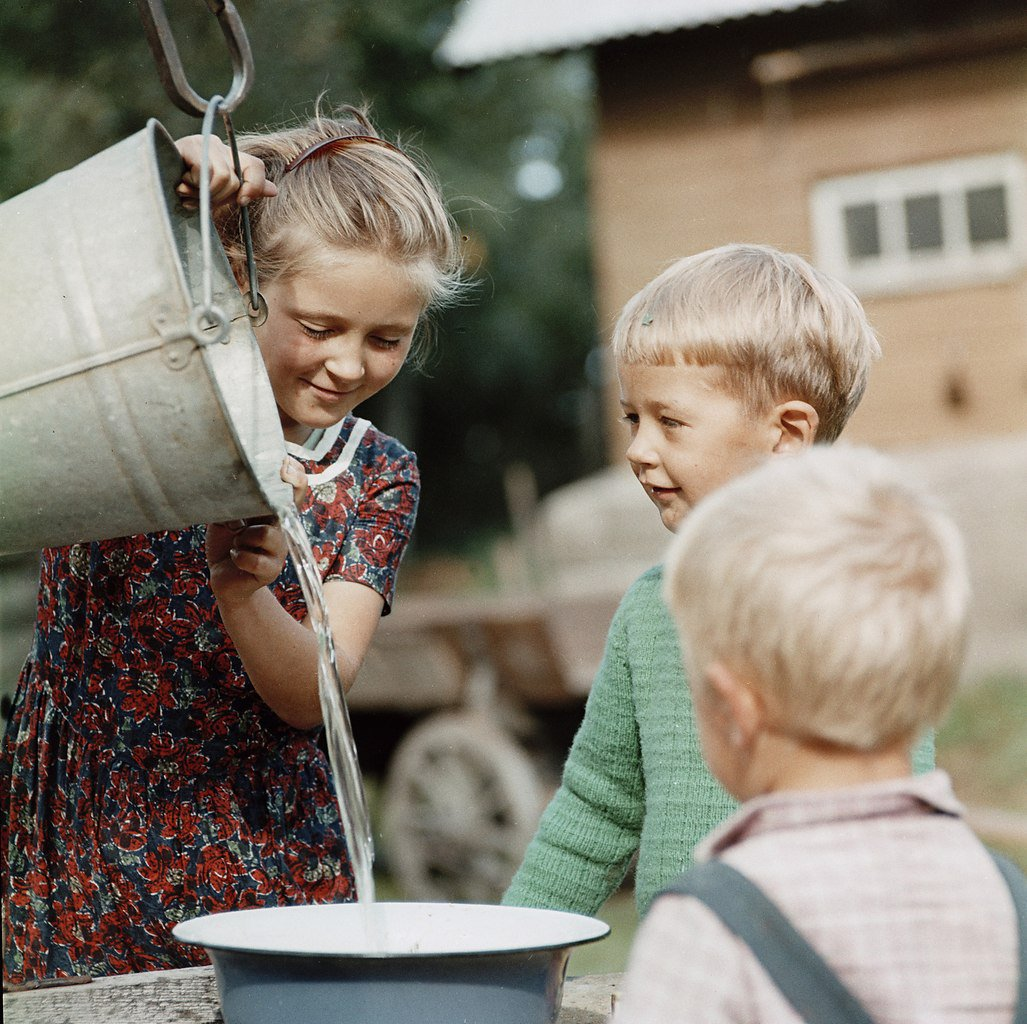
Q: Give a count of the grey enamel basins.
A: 1